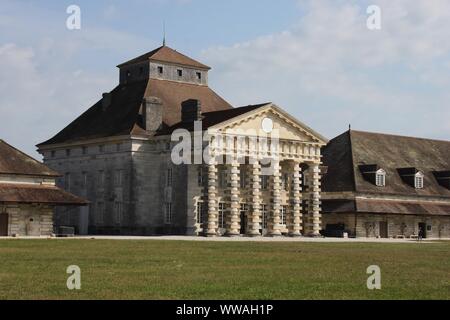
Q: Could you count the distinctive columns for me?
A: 6